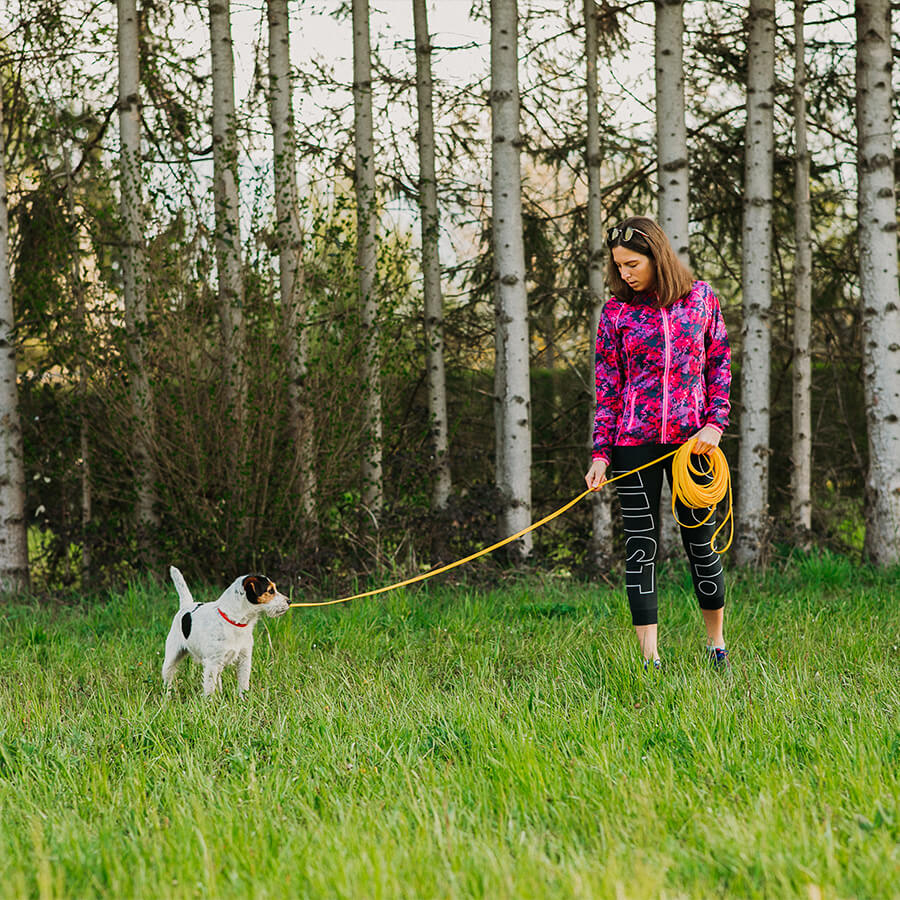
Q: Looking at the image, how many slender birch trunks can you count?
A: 12